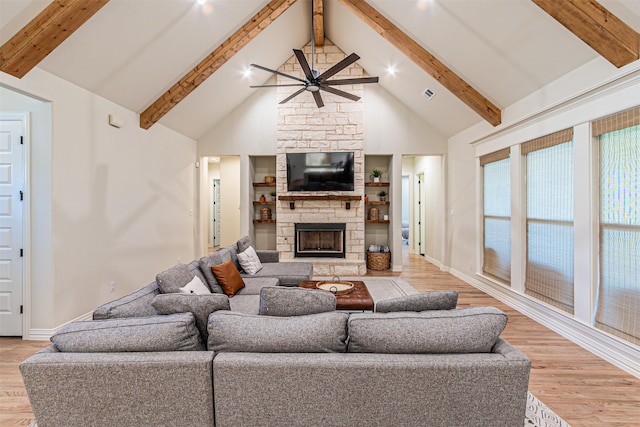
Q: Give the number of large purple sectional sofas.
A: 0